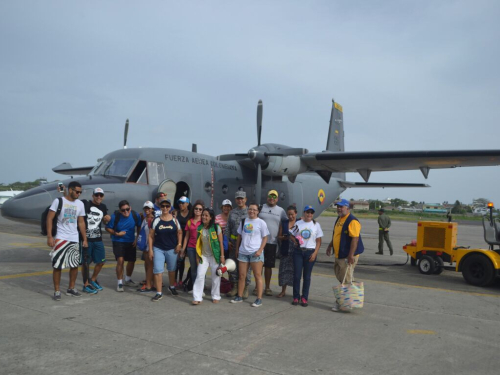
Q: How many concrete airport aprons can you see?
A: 1